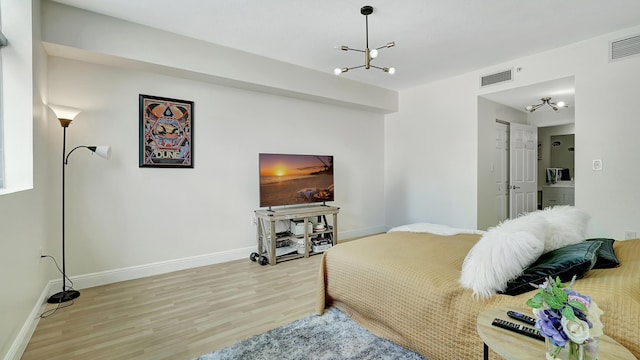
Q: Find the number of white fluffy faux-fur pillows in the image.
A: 2